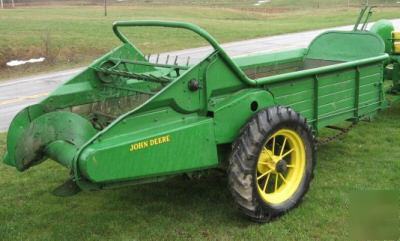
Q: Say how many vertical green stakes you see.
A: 2